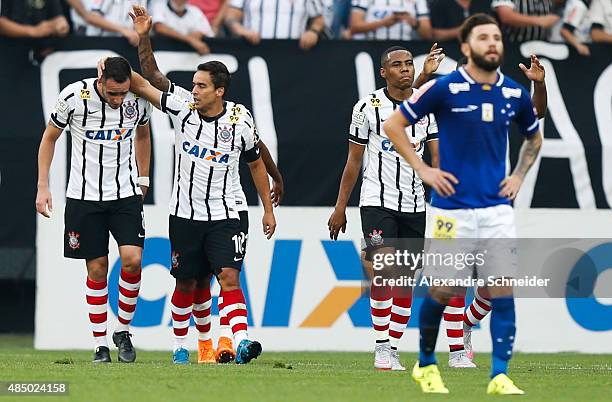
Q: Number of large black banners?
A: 1